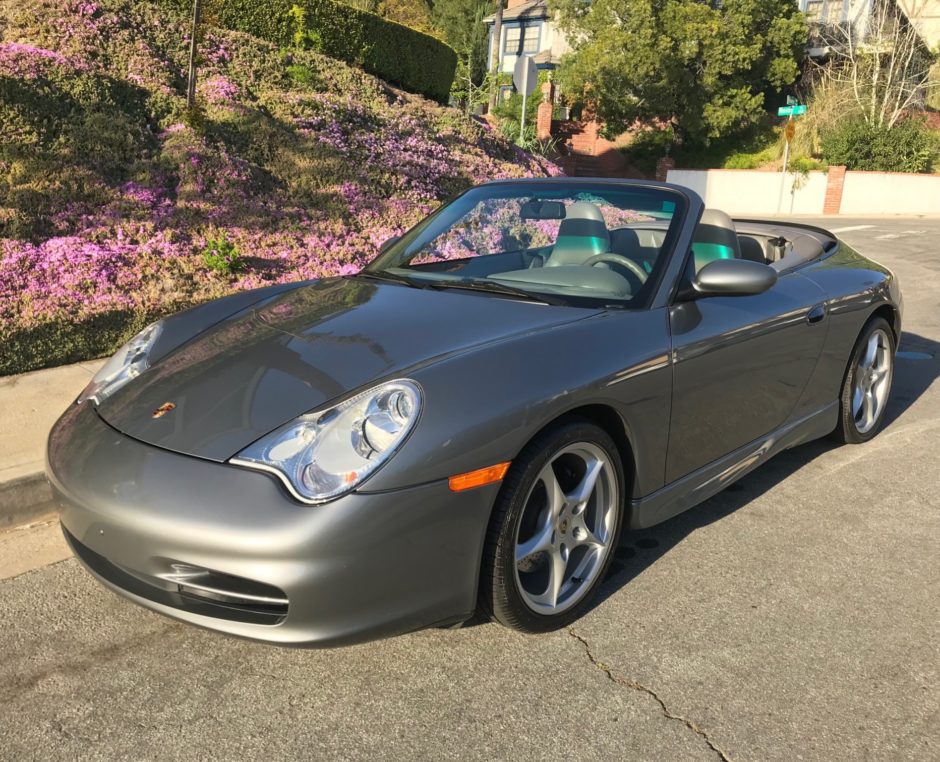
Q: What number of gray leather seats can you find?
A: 2